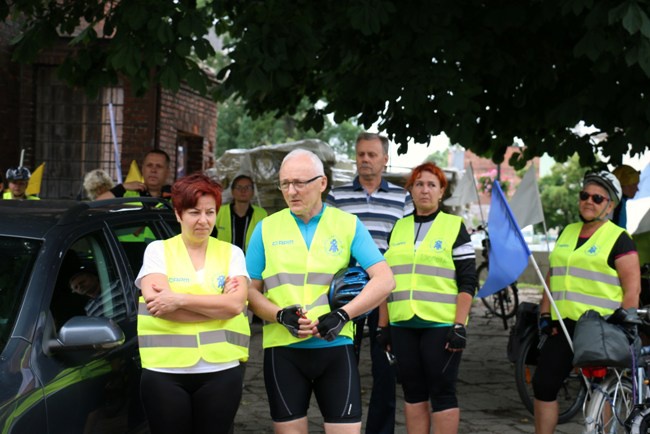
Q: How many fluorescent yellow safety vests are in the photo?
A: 7